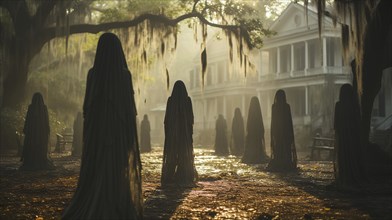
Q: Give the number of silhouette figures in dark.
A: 10